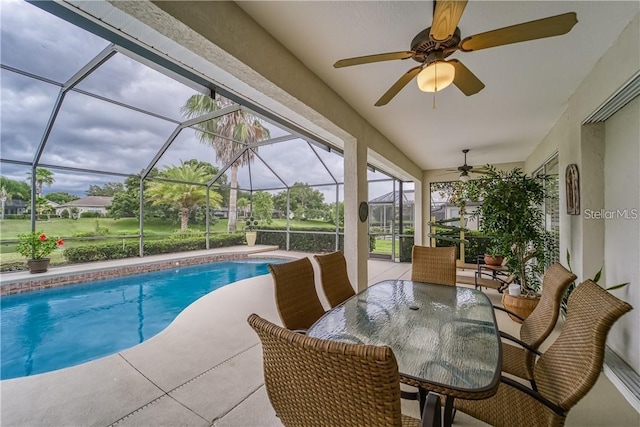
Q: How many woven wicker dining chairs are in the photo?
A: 6